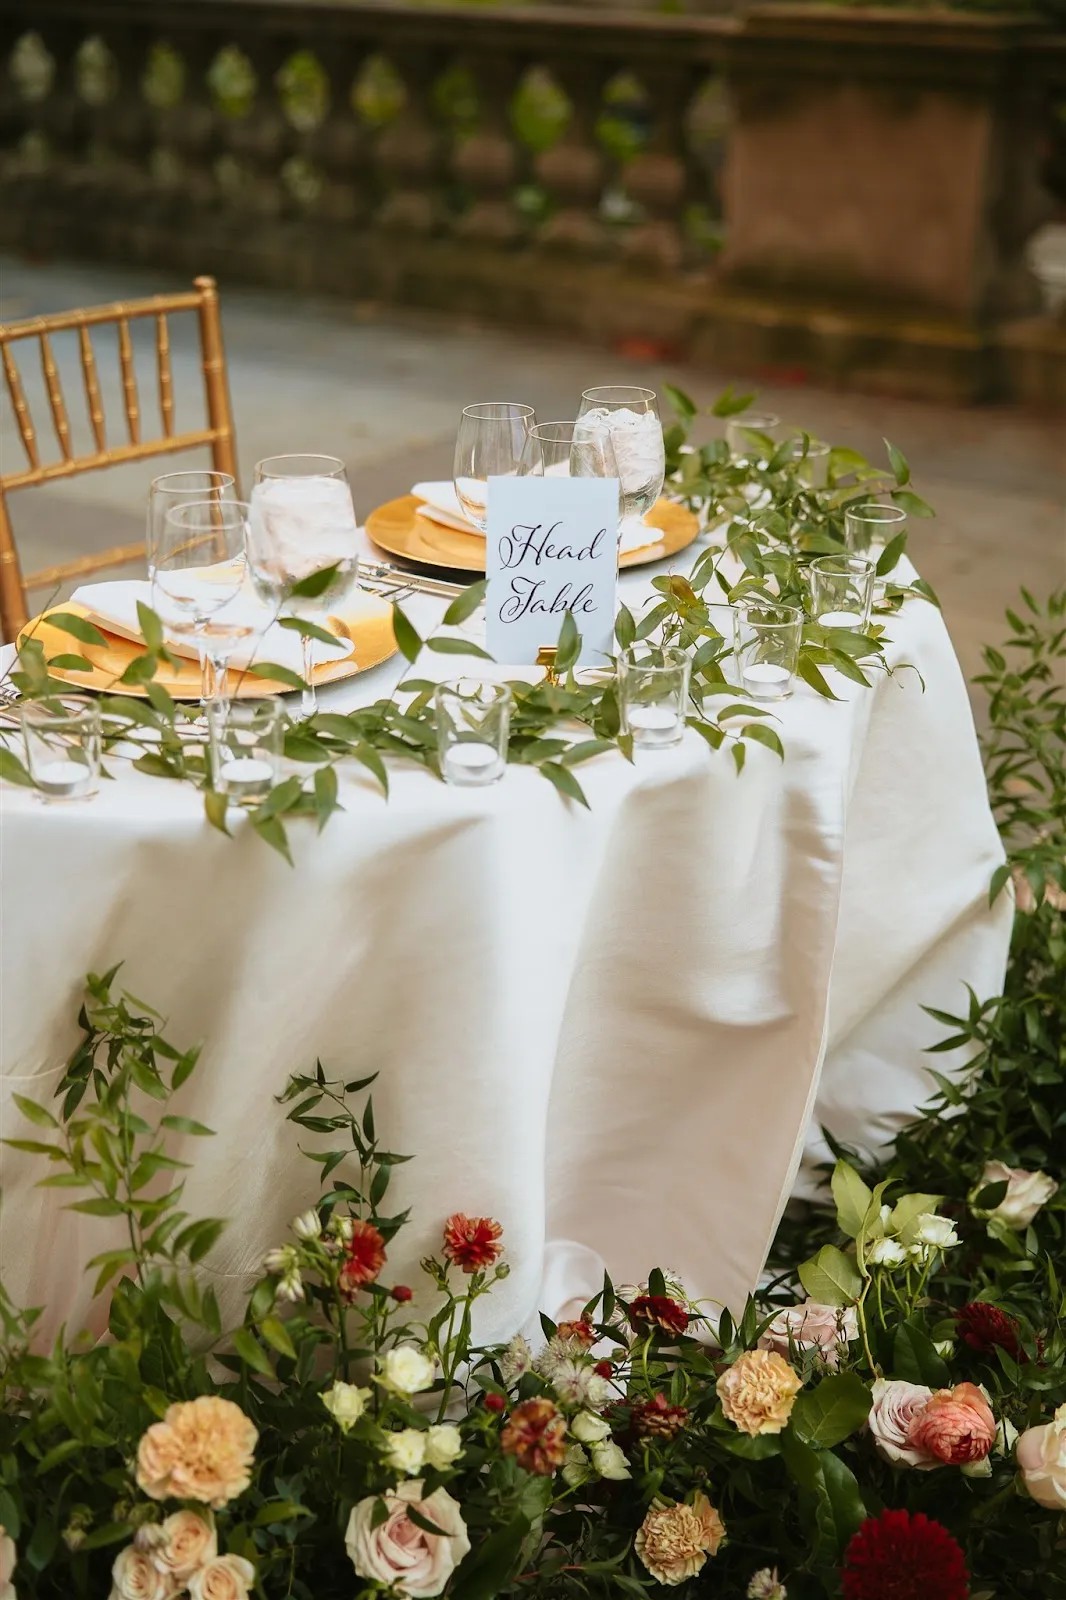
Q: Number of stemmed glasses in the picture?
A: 6